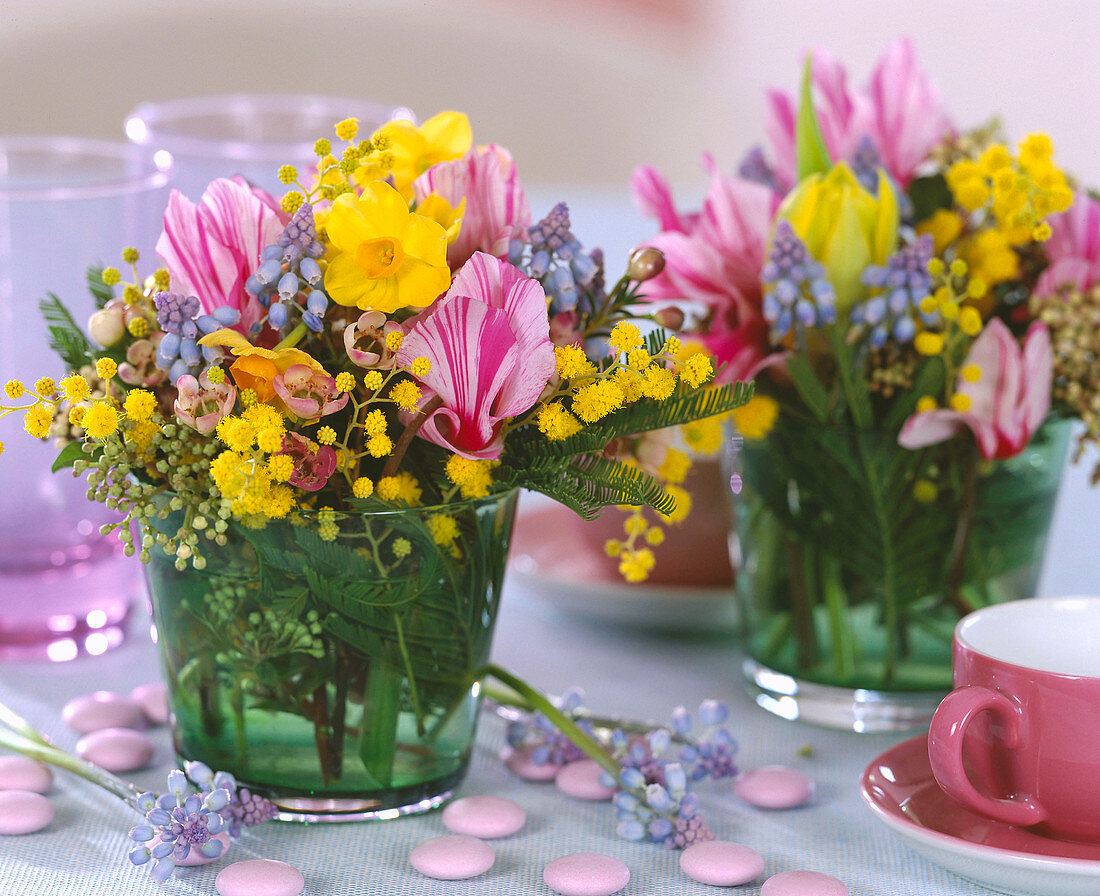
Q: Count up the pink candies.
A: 15